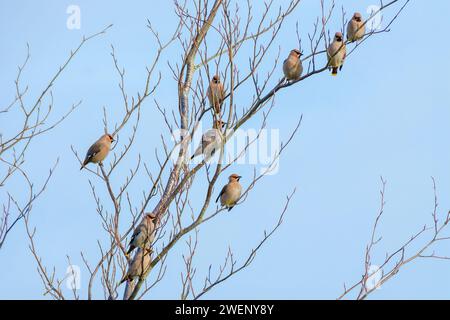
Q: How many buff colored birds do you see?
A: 9